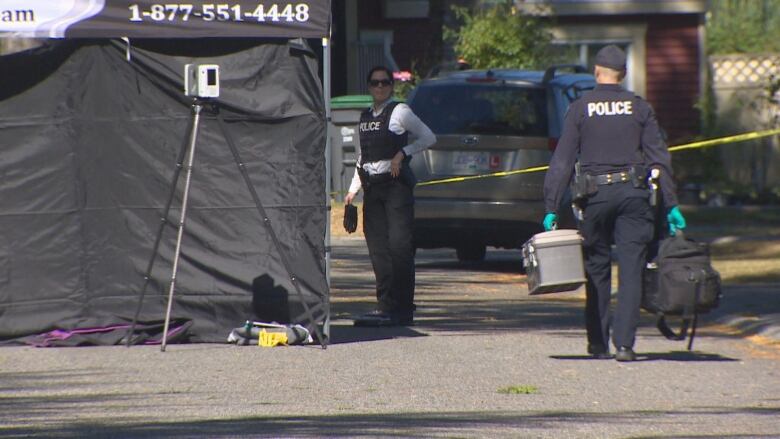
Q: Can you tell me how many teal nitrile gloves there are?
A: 2